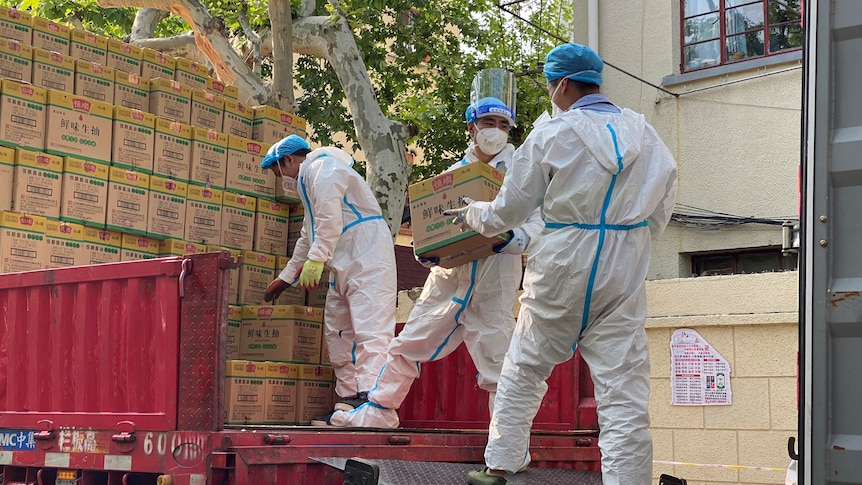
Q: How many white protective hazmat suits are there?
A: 3